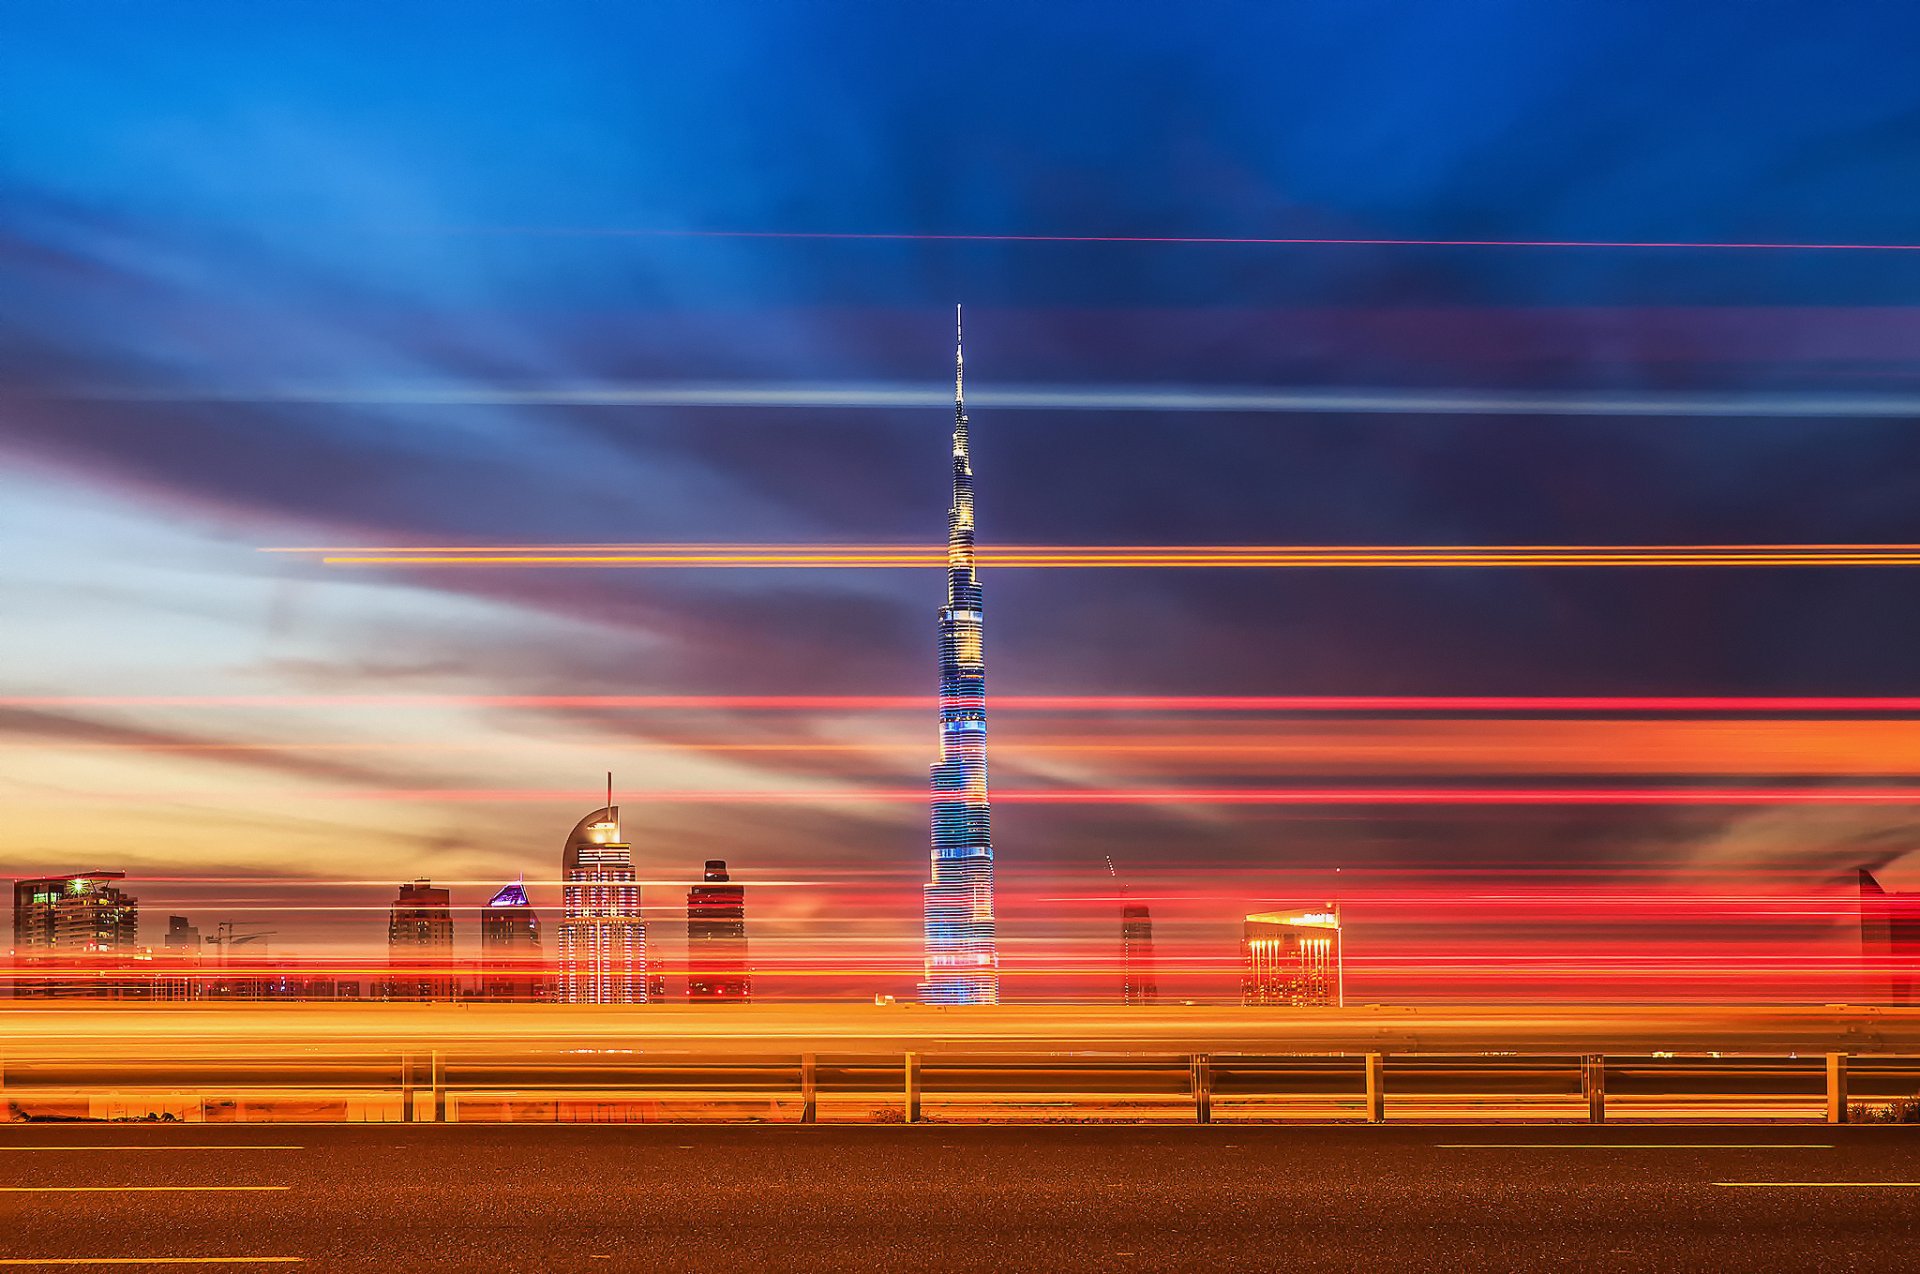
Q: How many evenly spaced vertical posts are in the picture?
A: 8